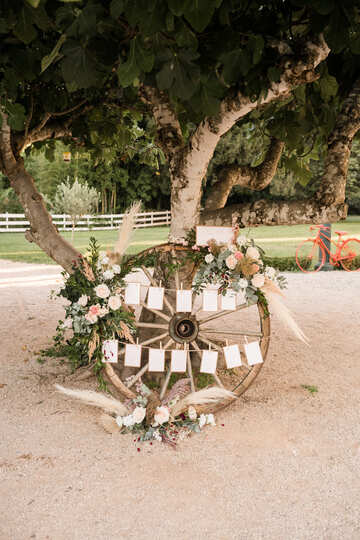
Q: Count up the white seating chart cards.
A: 12